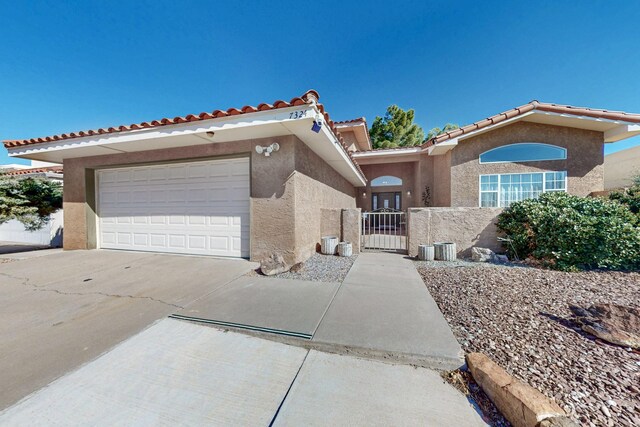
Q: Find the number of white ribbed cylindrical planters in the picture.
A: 4